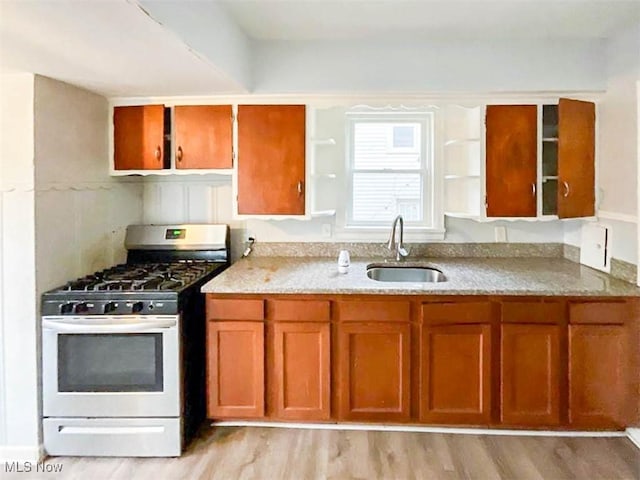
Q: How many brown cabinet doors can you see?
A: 11